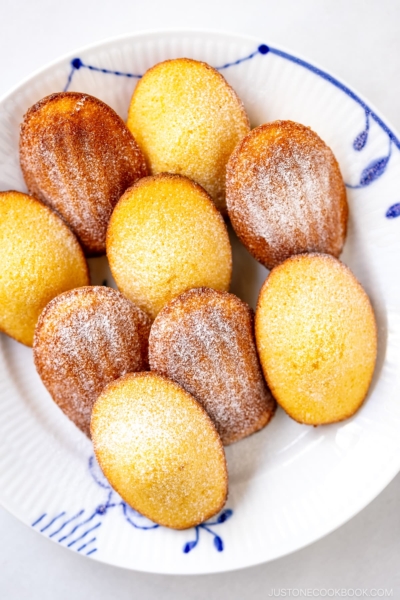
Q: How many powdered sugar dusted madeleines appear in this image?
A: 9